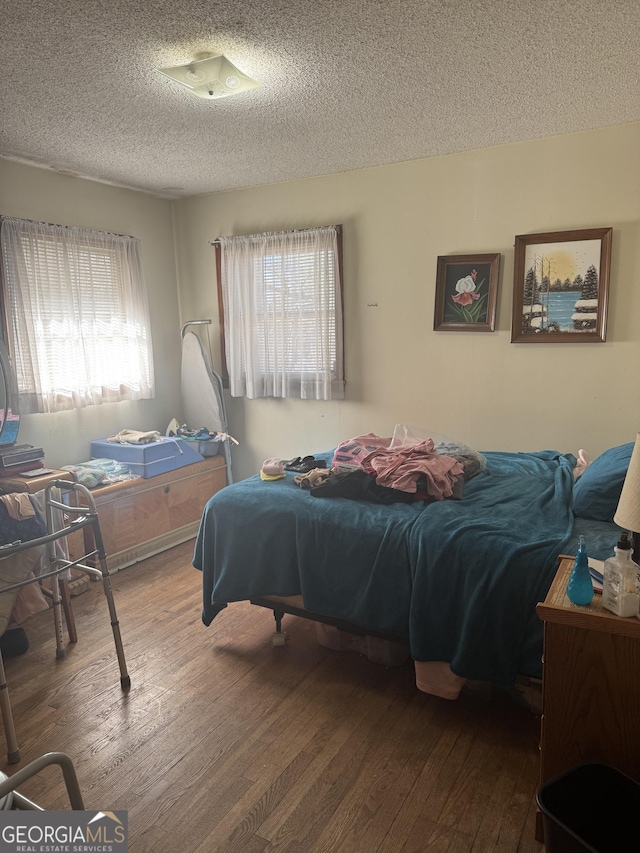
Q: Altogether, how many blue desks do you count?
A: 0